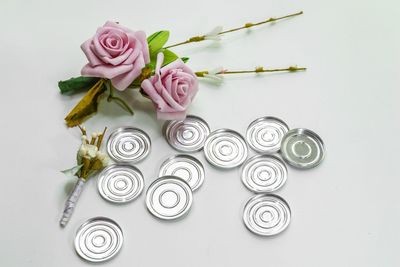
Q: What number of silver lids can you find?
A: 11